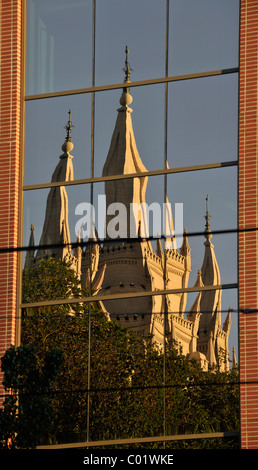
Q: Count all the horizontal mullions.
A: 4